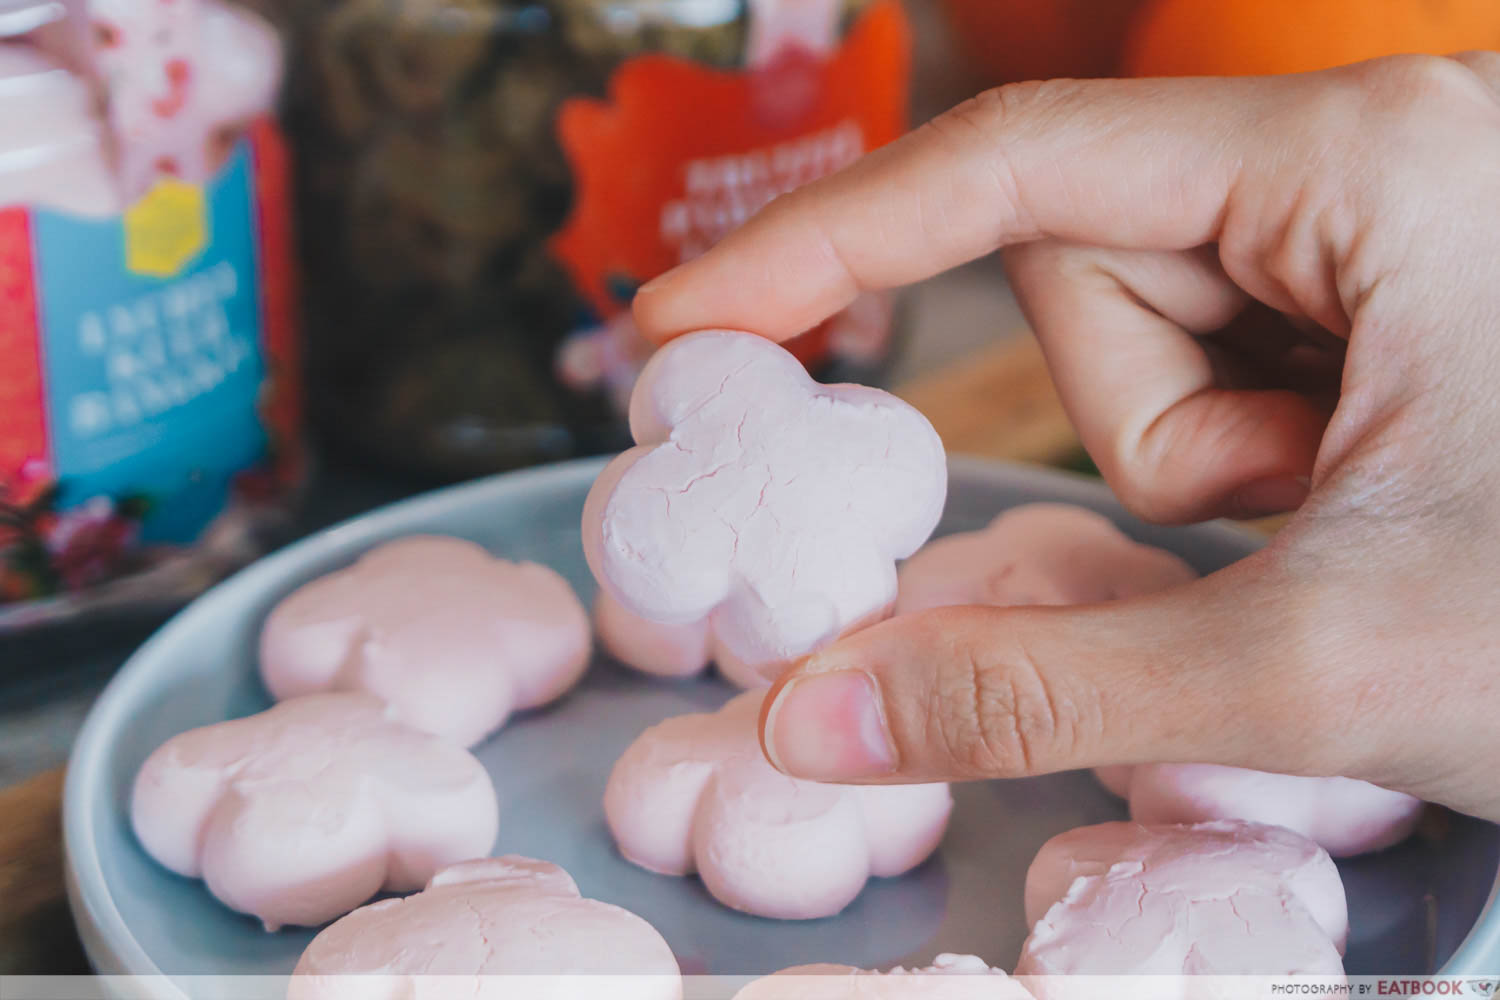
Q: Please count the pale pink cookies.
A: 10